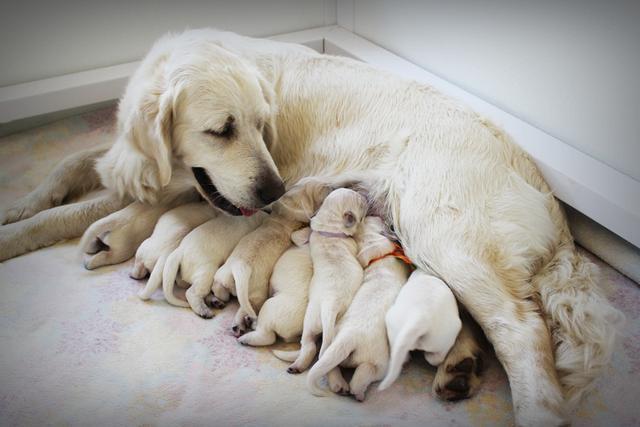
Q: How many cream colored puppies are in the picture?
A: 8